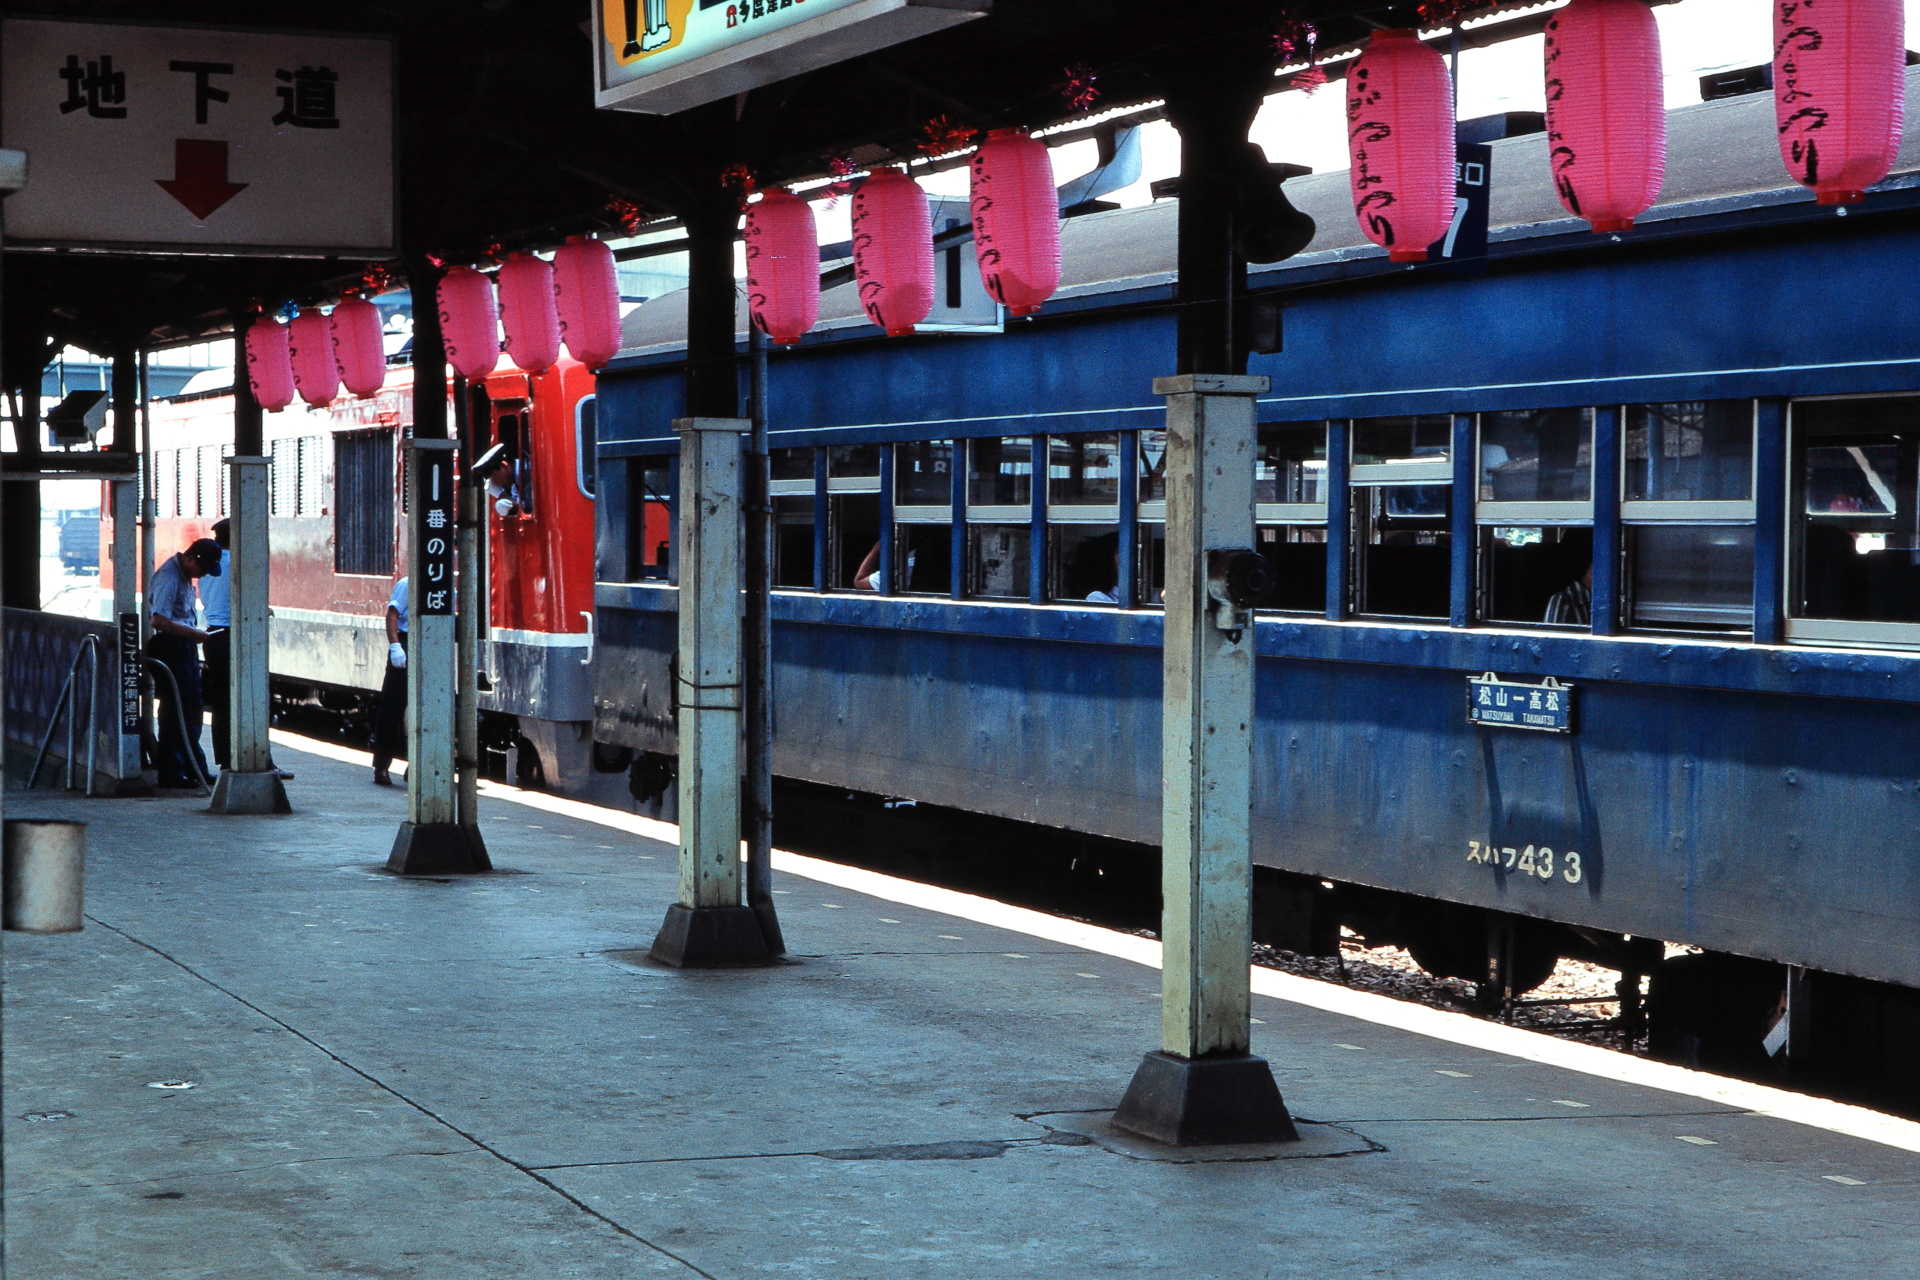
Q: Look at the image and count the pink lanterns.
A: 12